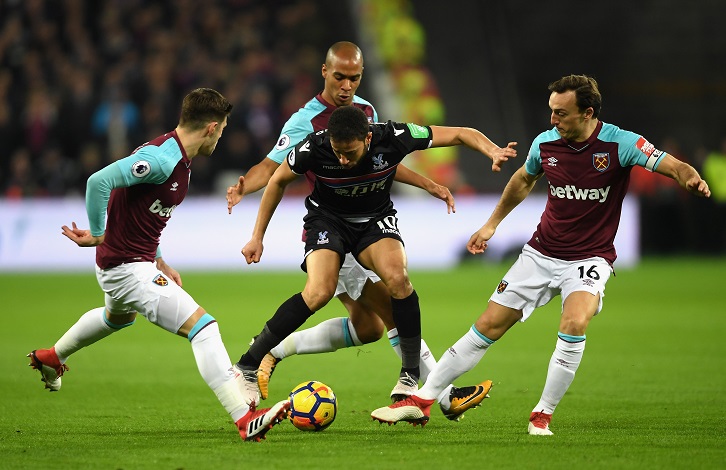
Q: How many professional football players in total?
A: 4